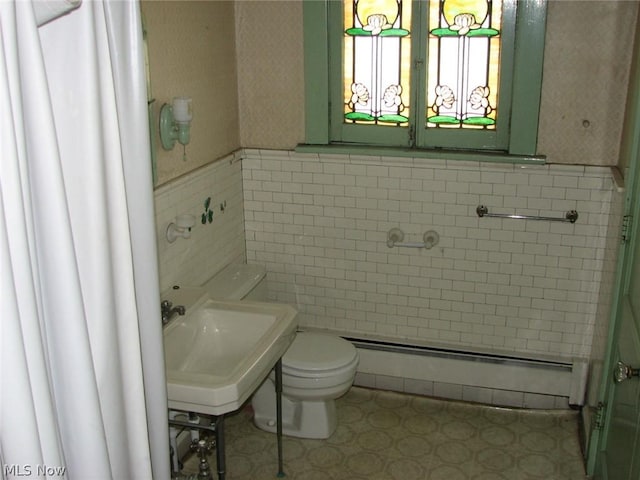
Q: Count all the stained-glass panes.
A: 2